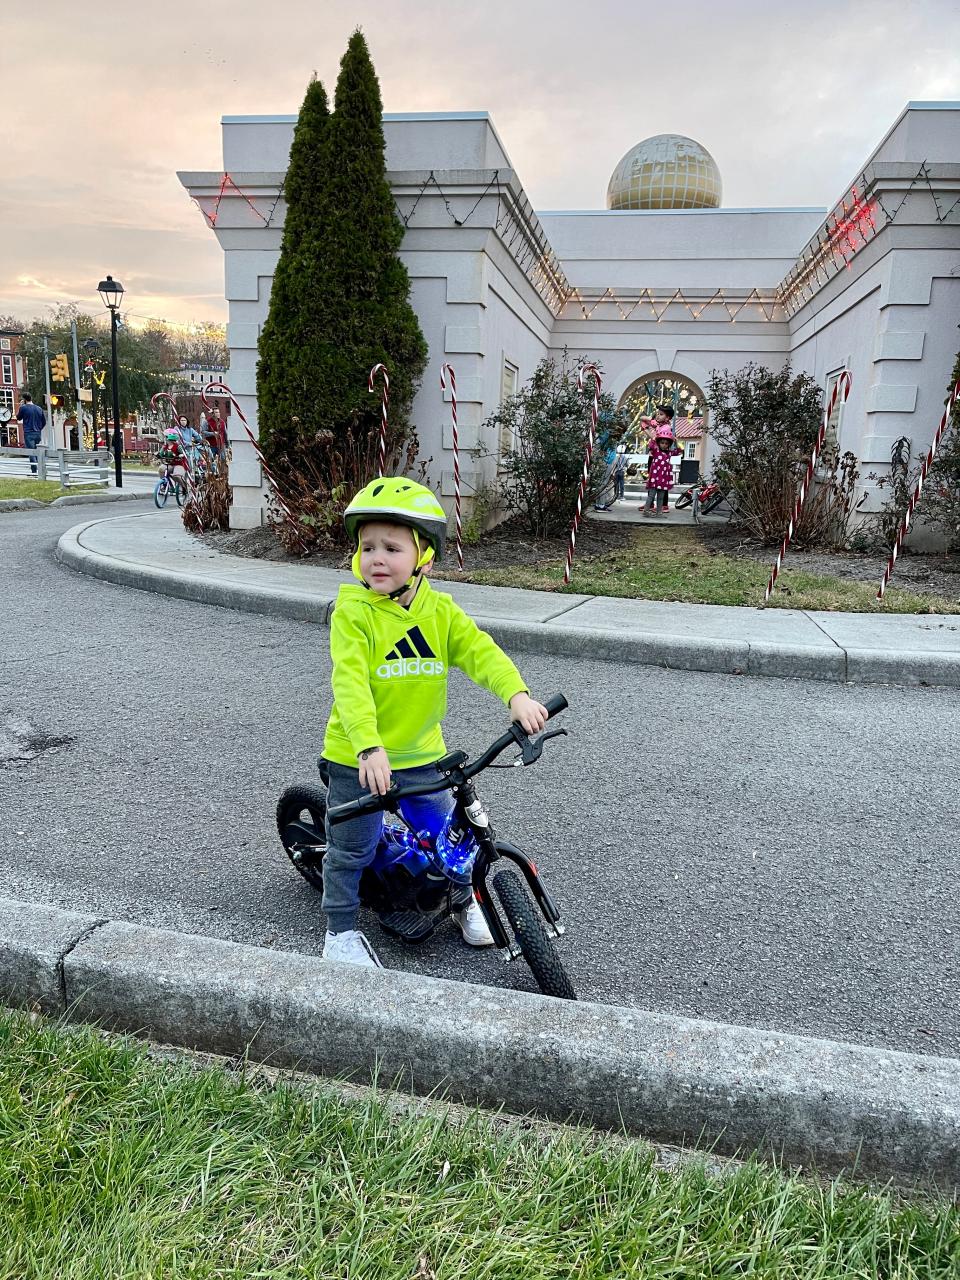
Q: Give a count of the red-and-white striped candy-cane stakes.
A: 7